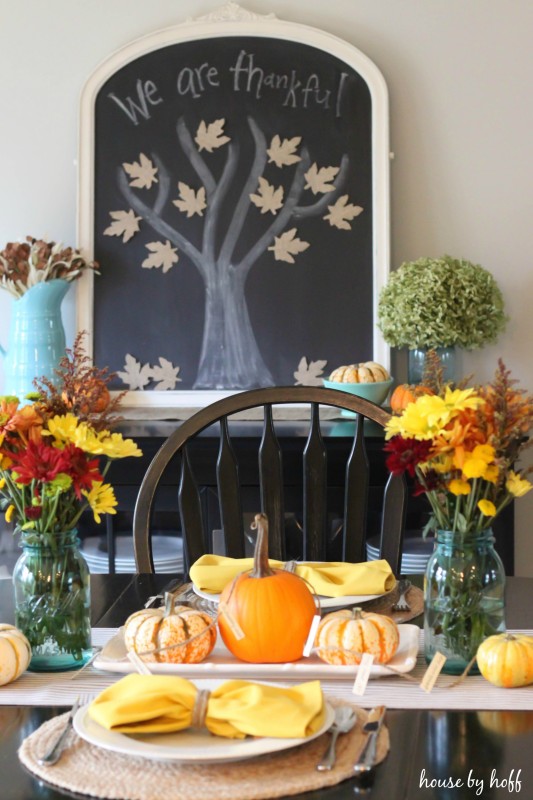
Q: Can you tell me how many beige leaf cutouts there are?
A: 13